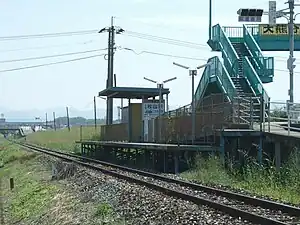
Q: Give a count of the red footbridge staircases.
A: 0